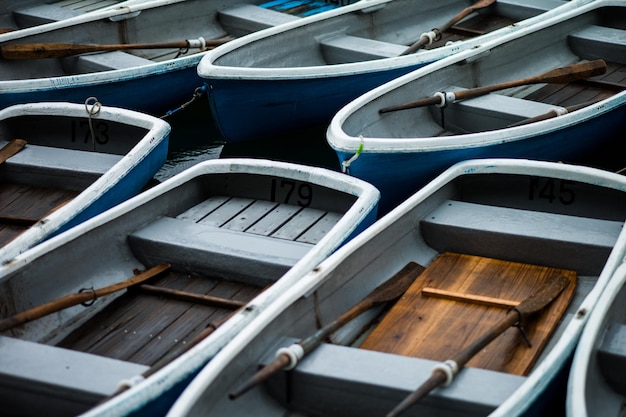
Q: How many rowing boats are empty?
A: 8